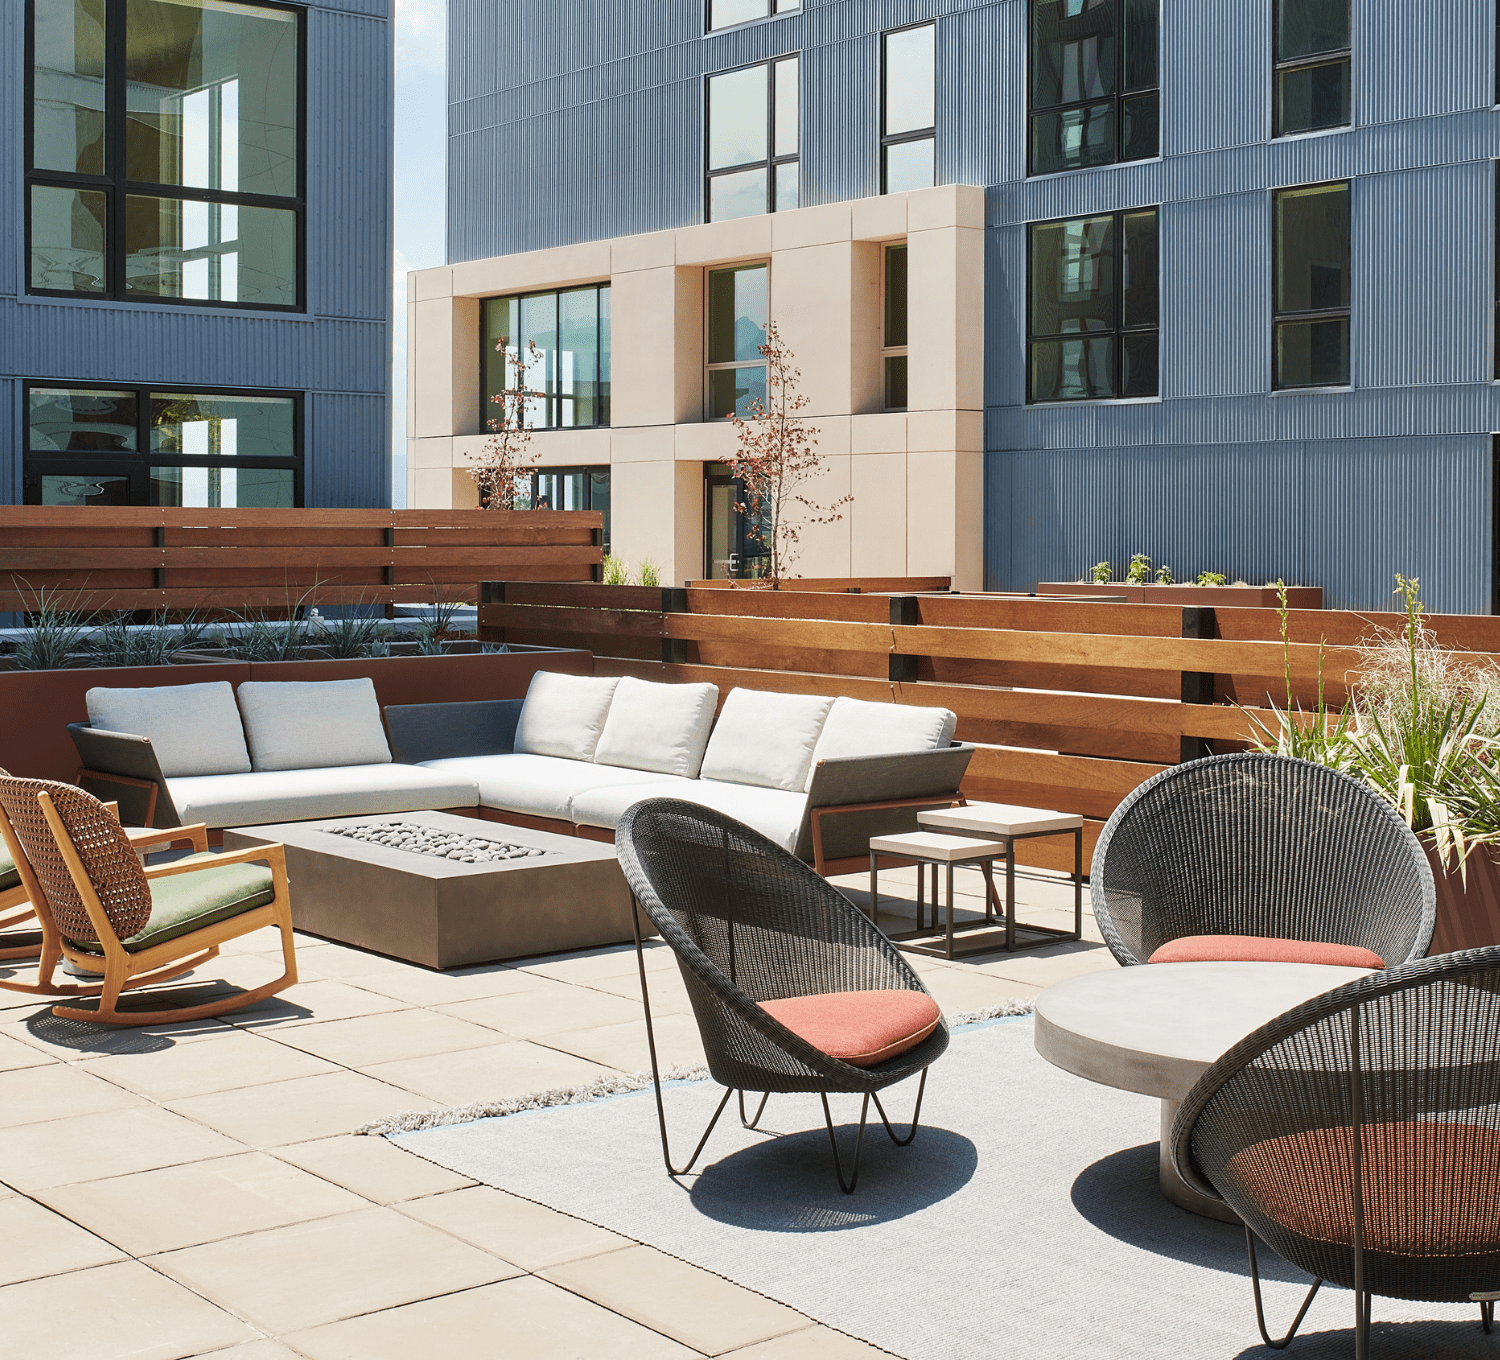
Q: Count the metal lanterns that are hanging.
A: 0